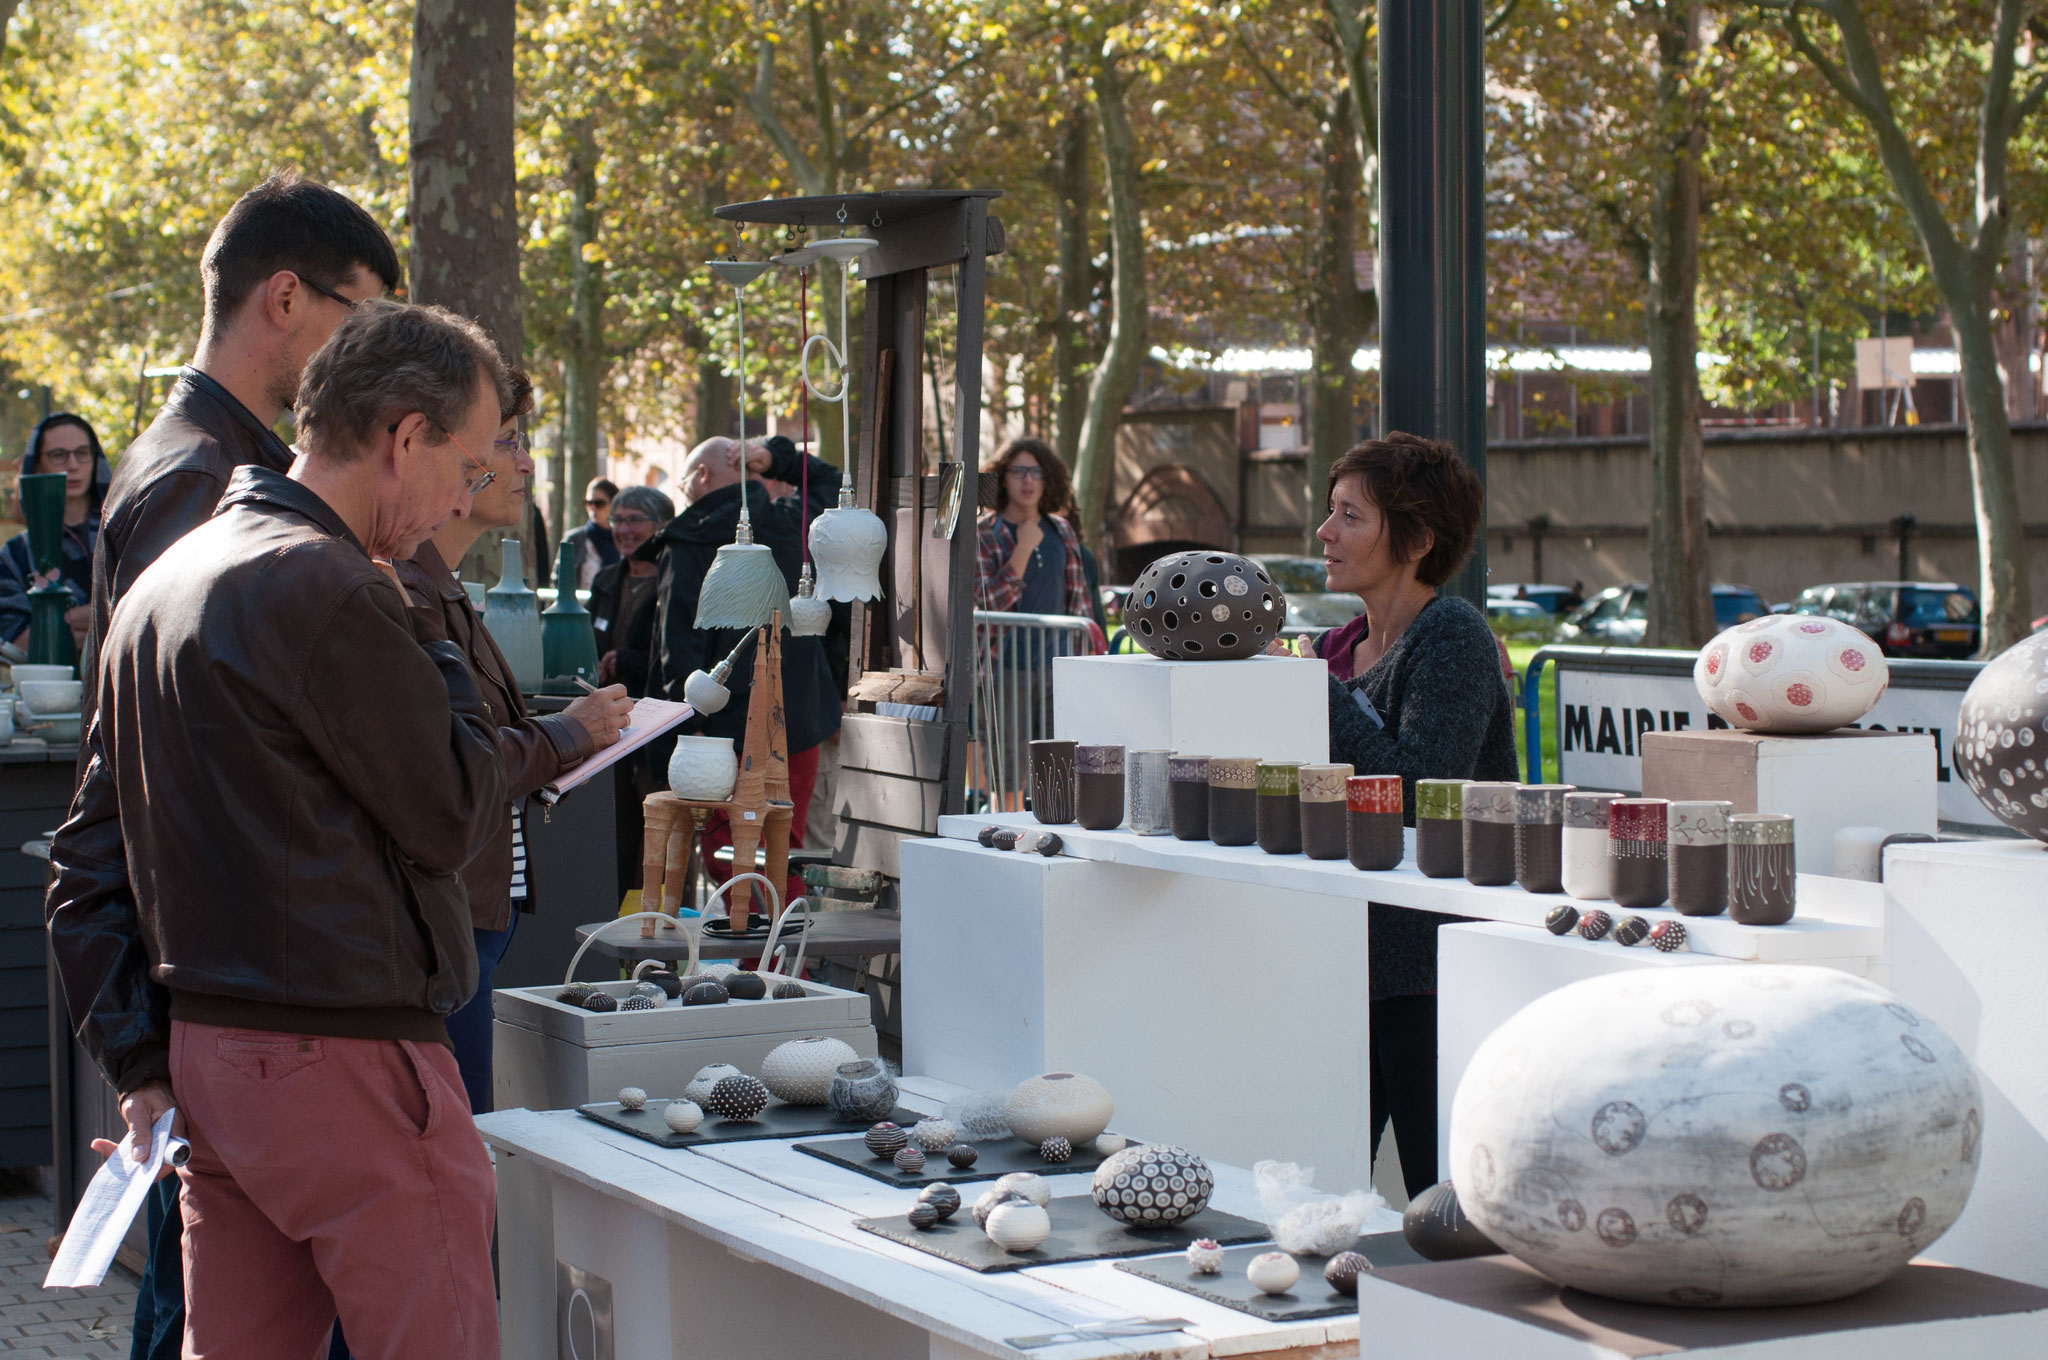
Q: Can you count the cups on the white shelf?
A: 15